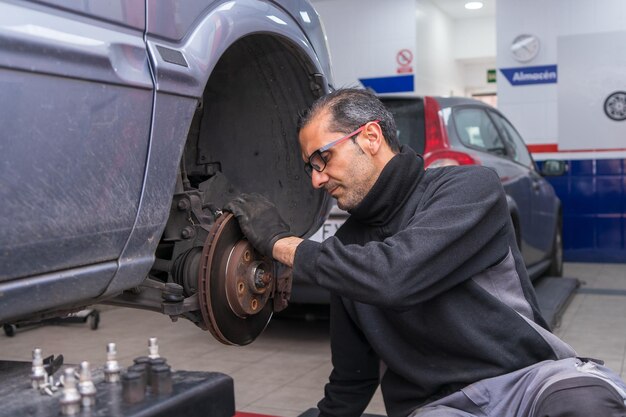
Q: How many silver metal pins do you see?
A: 5